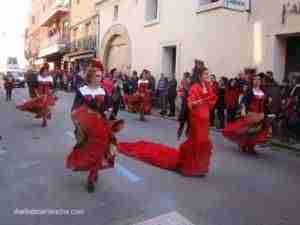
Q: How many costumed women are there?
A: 5